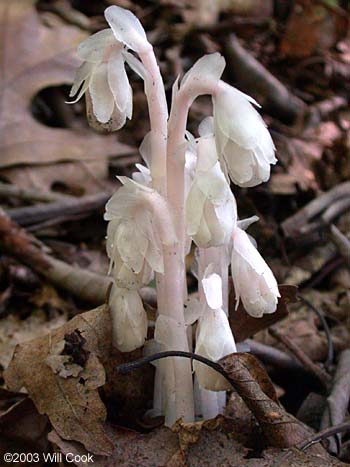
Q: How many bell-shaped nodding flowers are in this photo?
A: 7